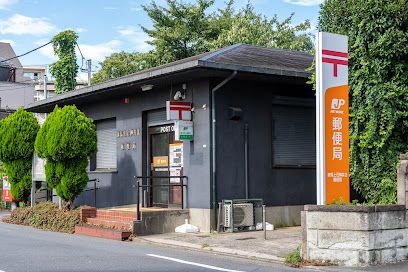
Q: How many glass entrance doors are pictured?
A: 1